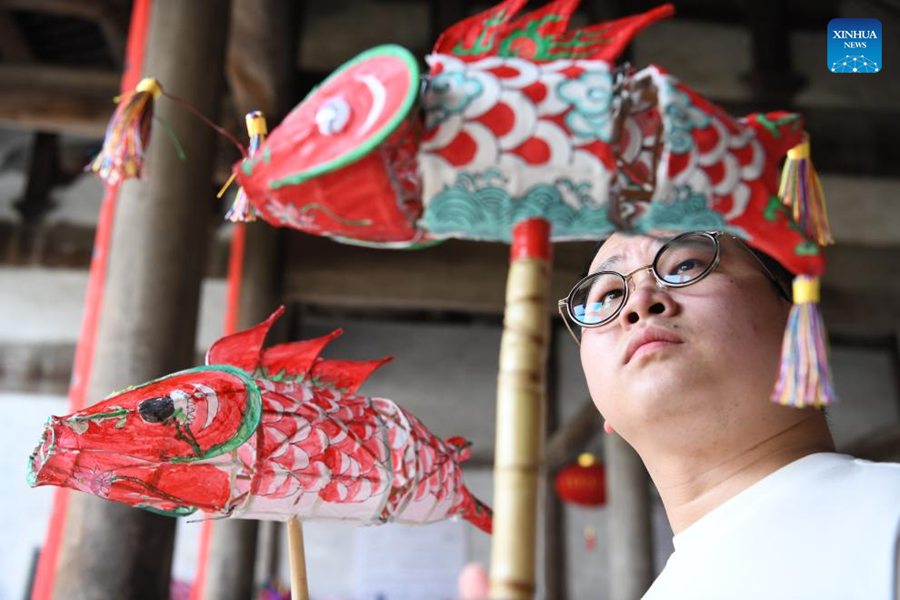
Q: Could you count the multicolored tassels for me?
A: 4